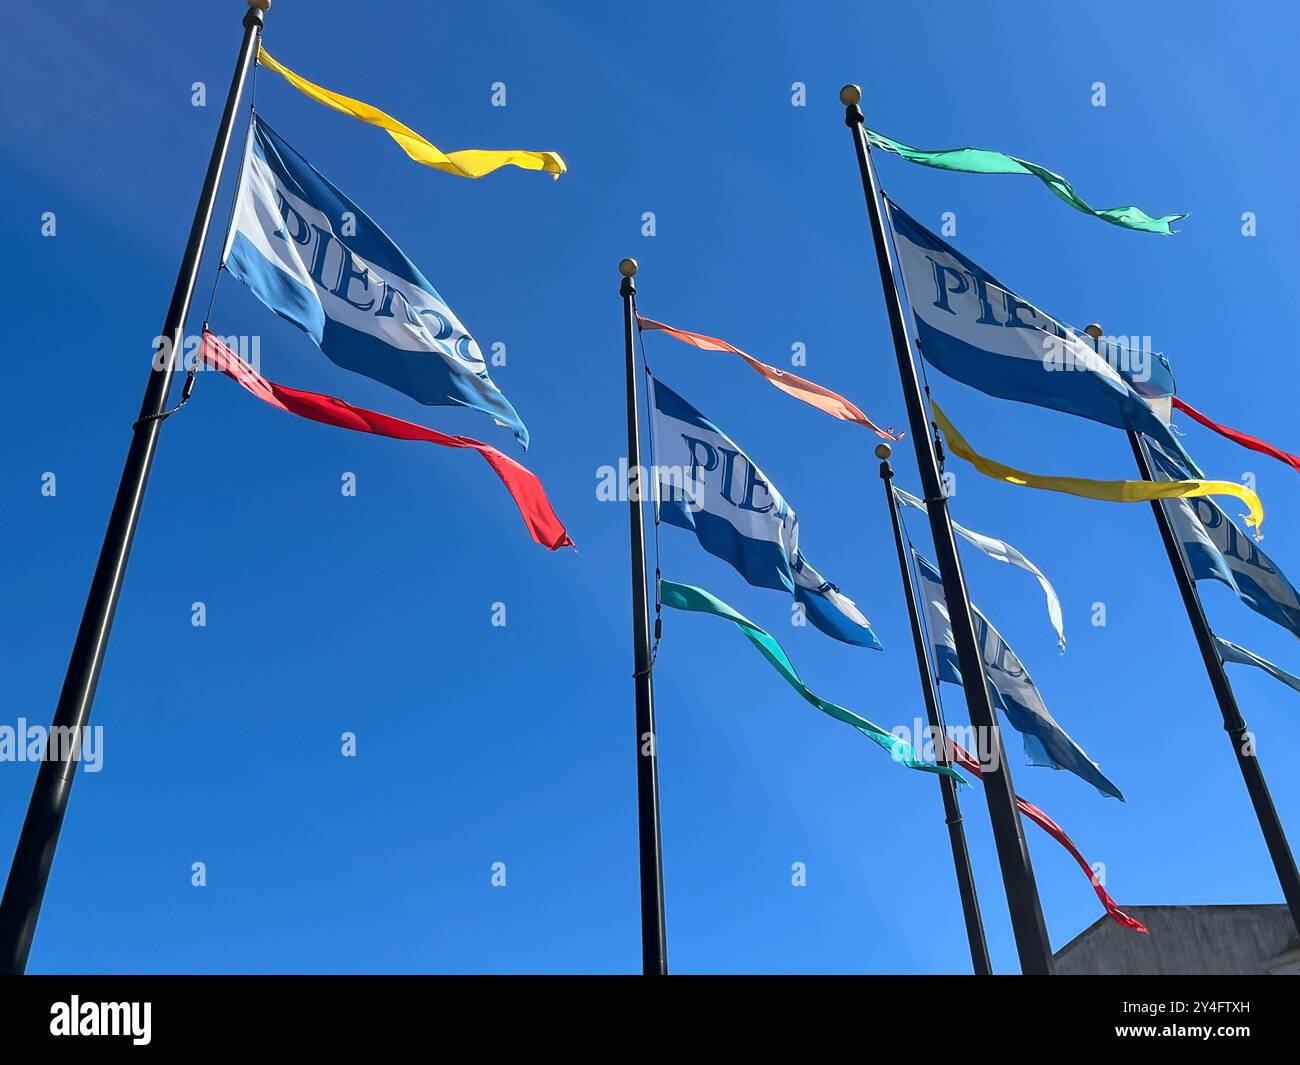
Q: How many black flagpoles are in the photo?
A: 5